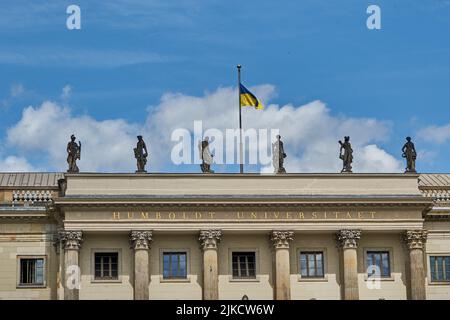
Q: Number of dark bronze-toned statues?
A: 6